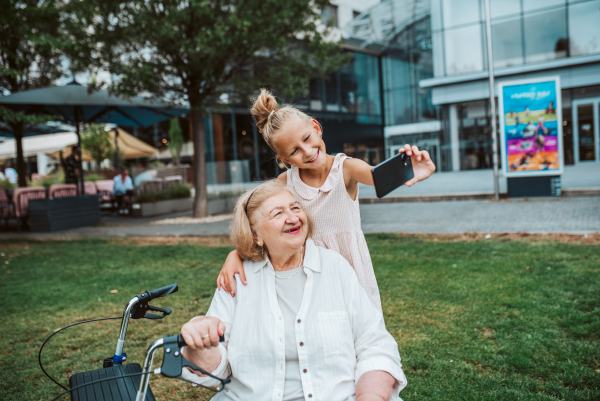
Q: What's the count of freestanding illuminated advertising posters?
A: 1